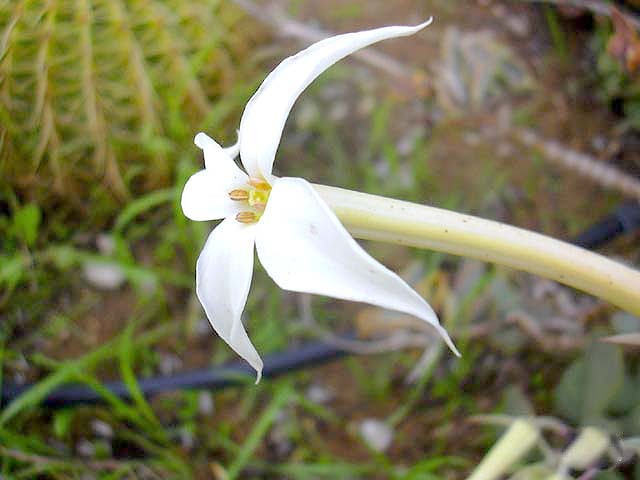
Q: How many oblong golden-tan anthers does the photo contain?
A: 2